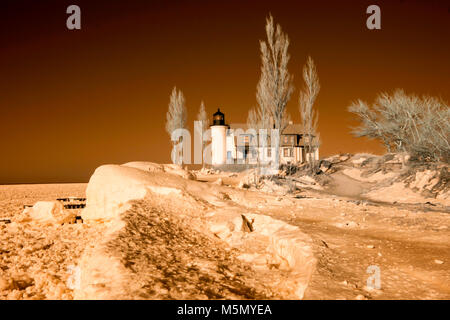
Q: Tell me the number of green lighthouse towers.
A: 0